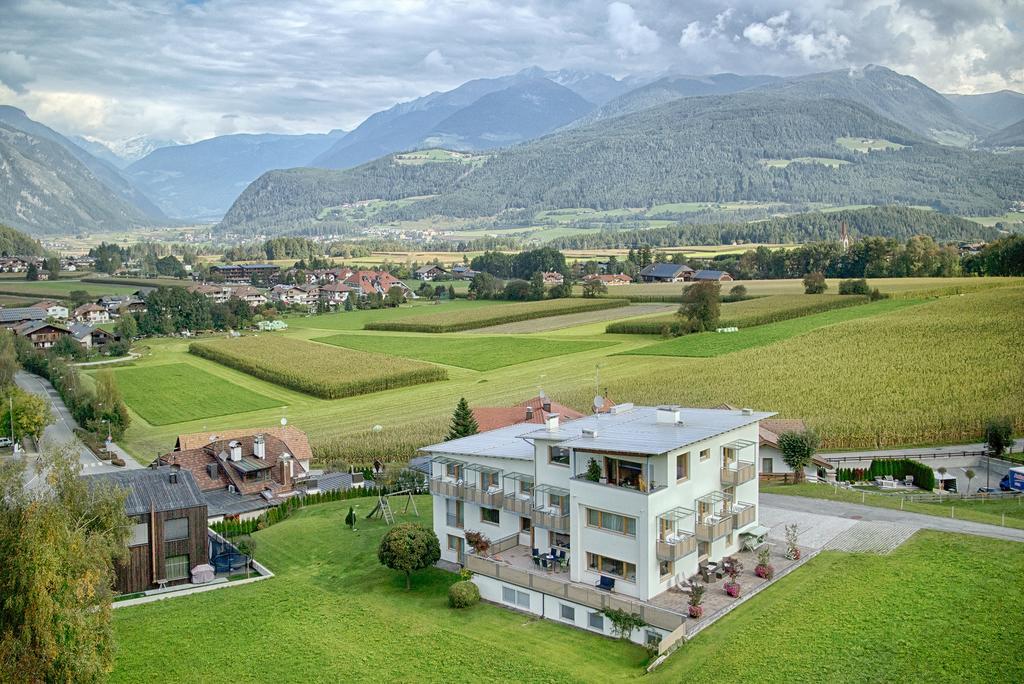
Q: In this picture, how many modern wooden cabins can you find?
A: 1